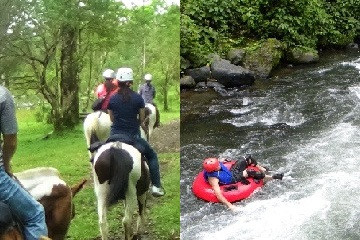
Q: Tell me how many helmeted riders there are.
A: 3